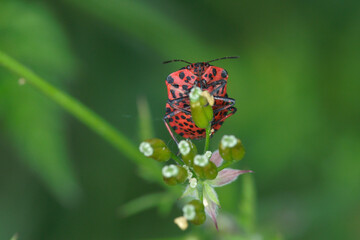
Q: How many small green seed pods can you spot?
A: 7